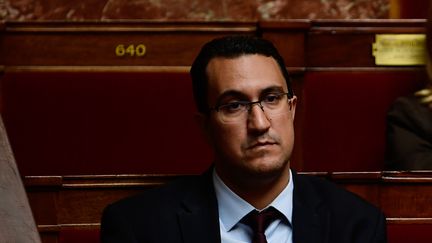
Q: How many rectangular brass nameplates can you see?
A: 1